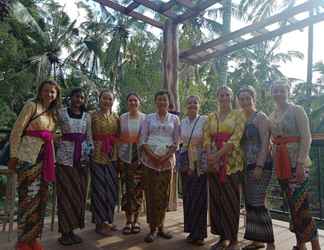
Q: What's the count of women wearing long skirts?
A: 9